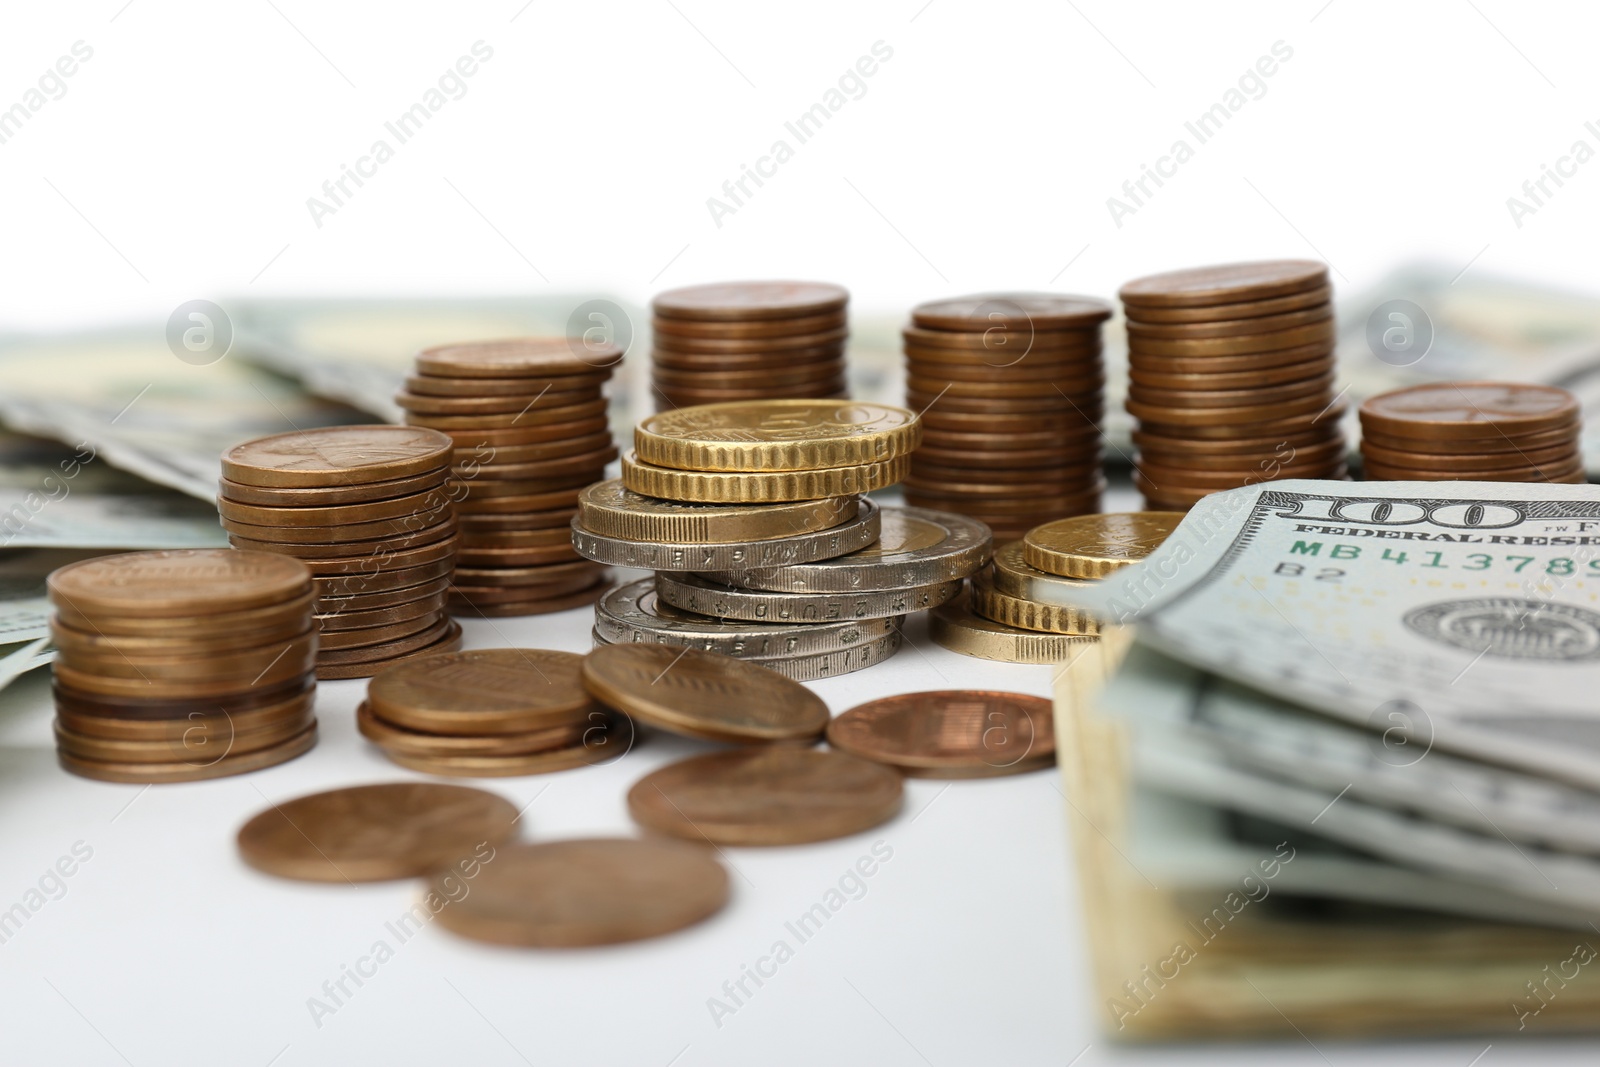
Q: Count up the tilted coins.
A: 1